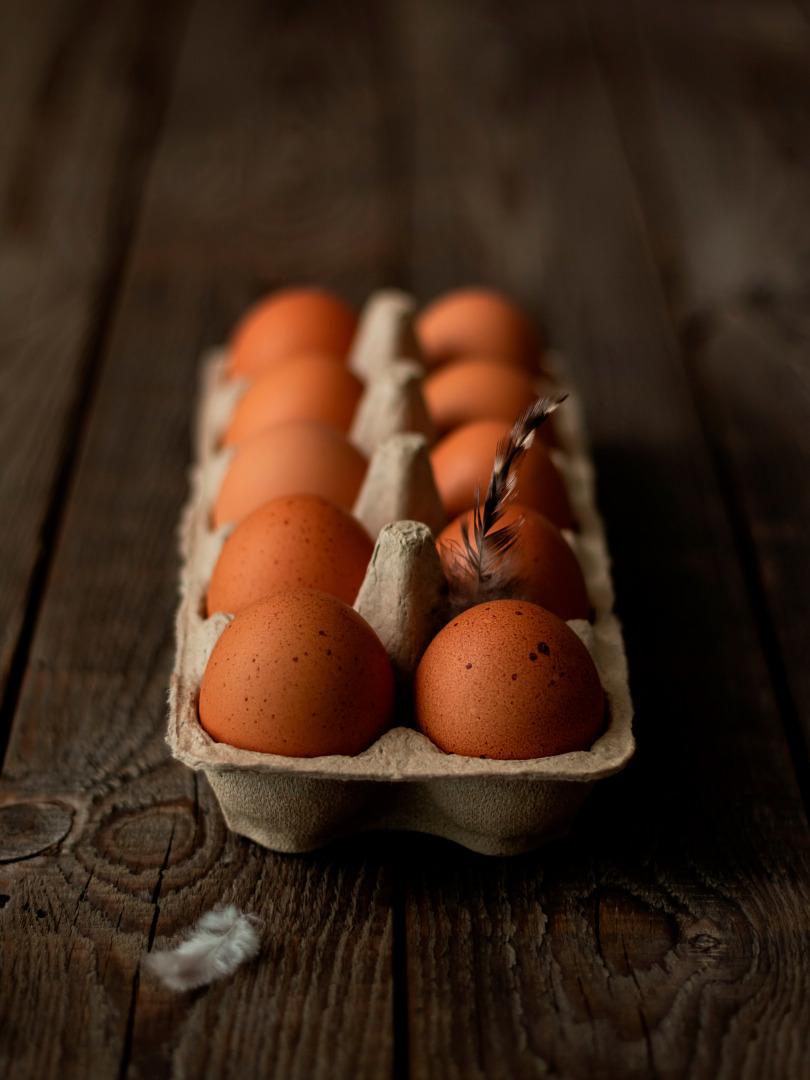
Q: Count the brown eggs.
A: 10